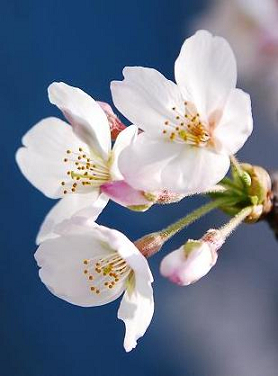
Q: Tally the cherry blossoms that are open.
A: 3